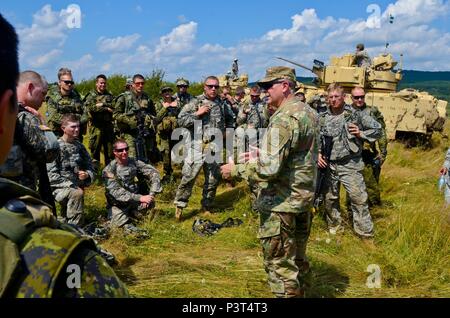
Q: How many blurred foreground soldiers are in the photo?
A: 1